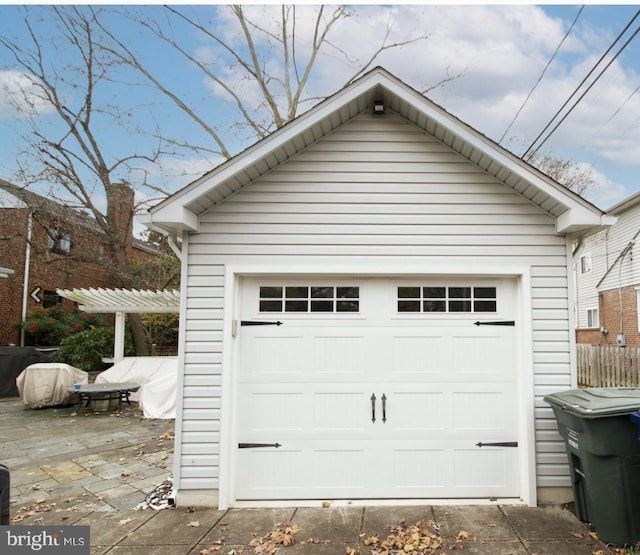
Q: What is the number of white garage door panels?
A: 12